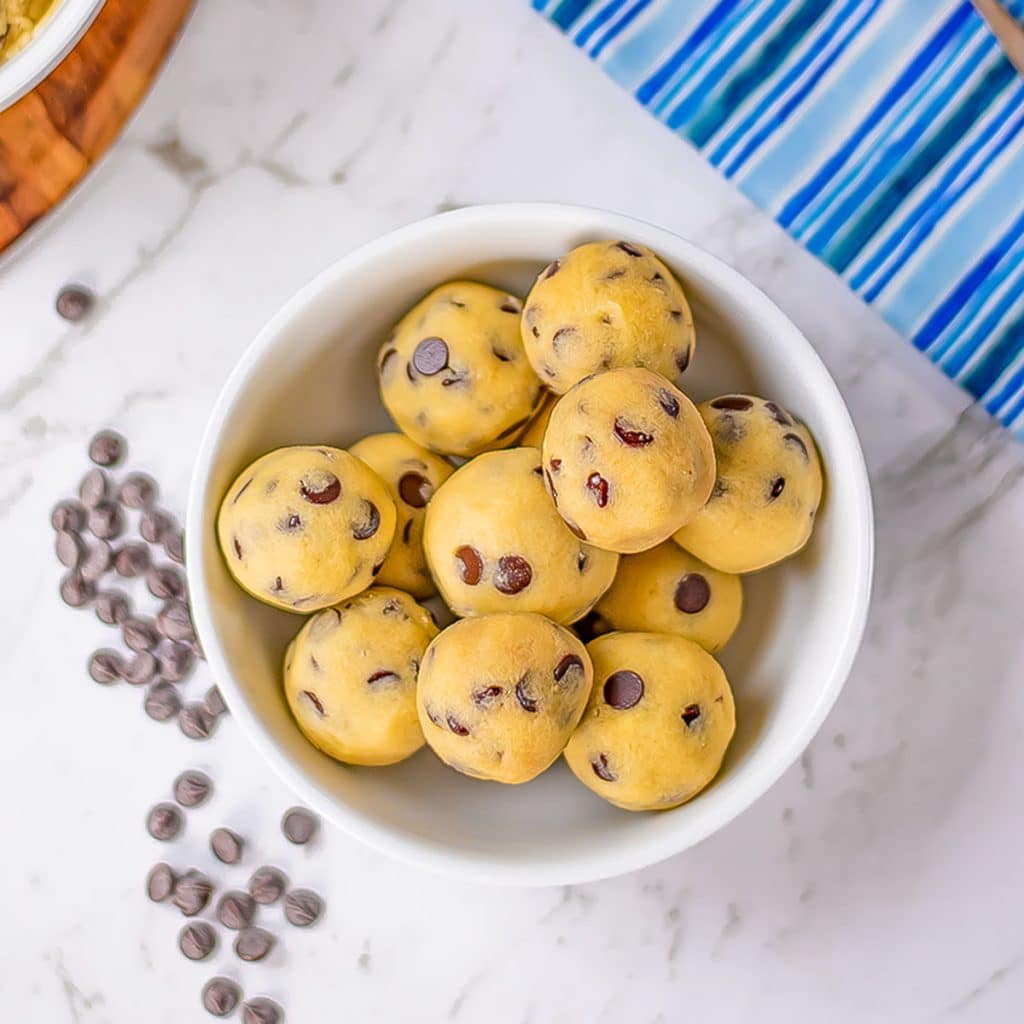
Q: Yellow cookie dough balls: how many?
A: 11